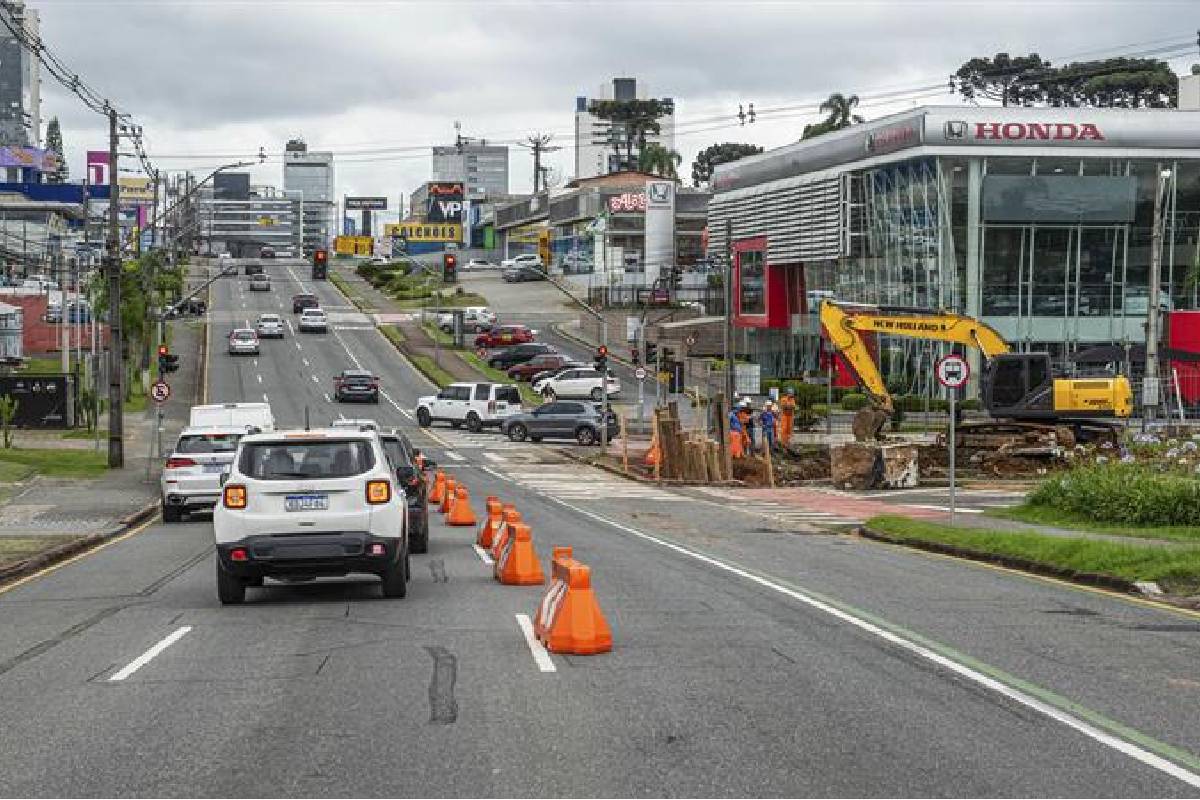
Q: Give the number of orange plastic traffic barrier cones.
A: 7